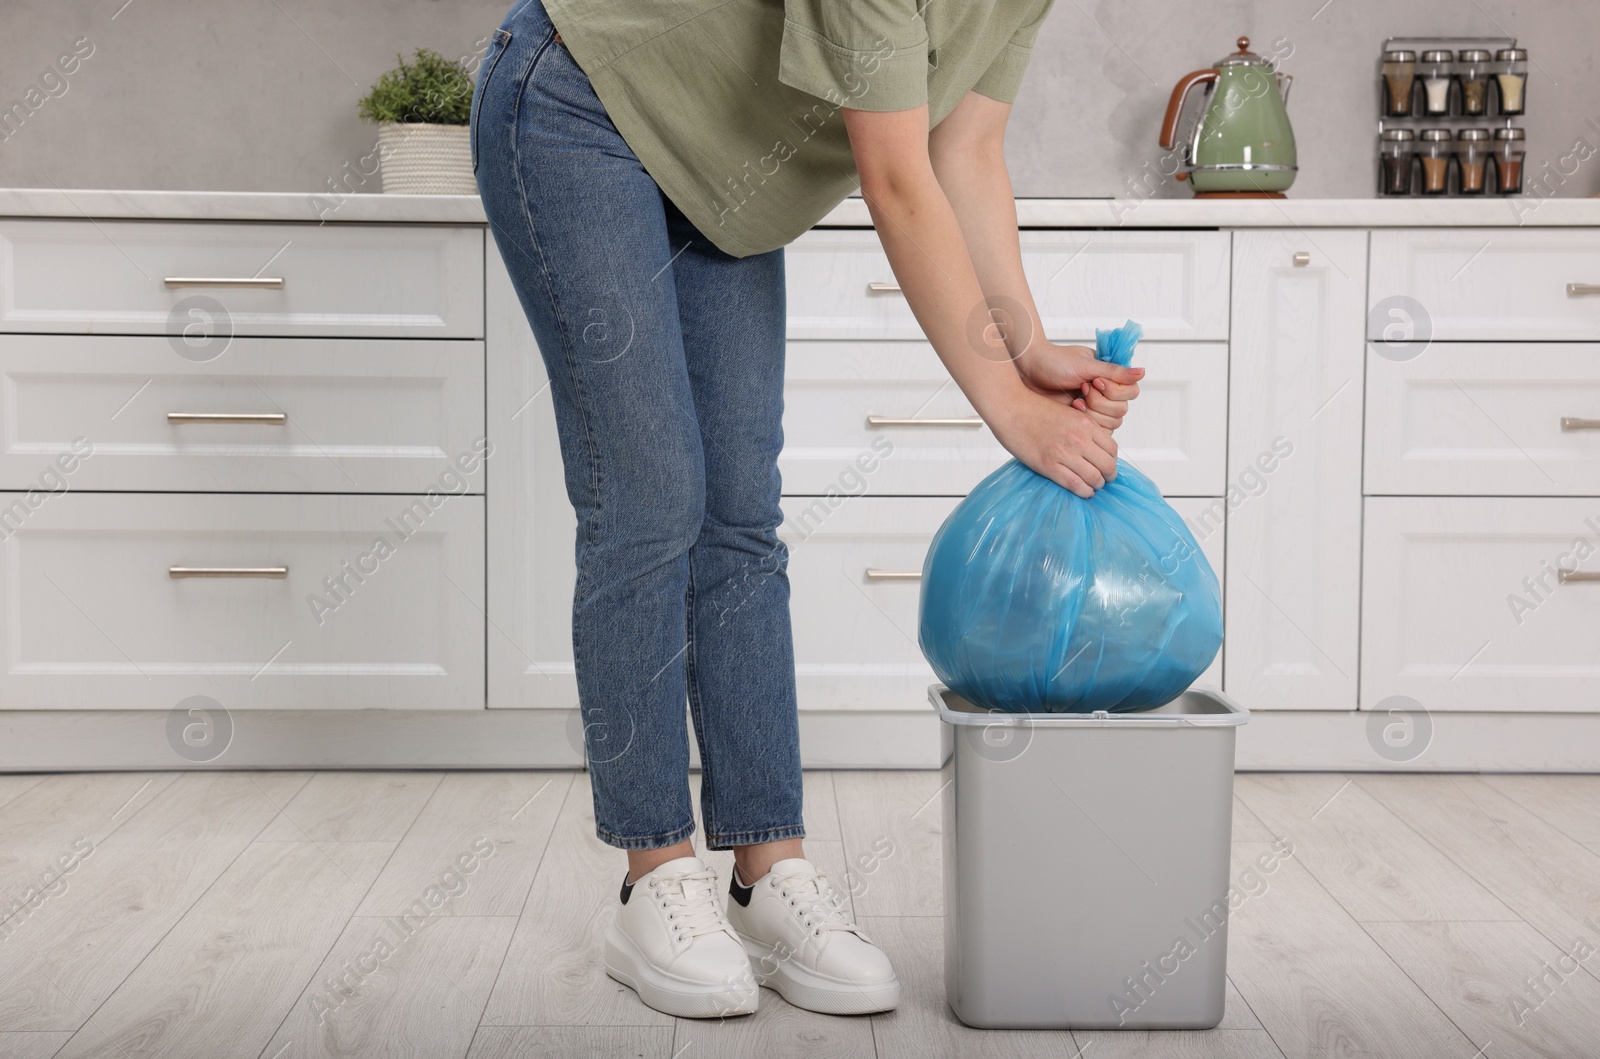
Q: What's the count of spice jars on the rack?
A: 8